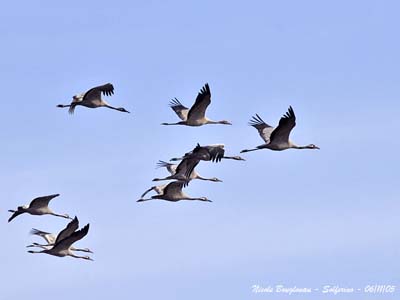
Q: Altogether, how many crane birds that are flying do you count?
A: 9